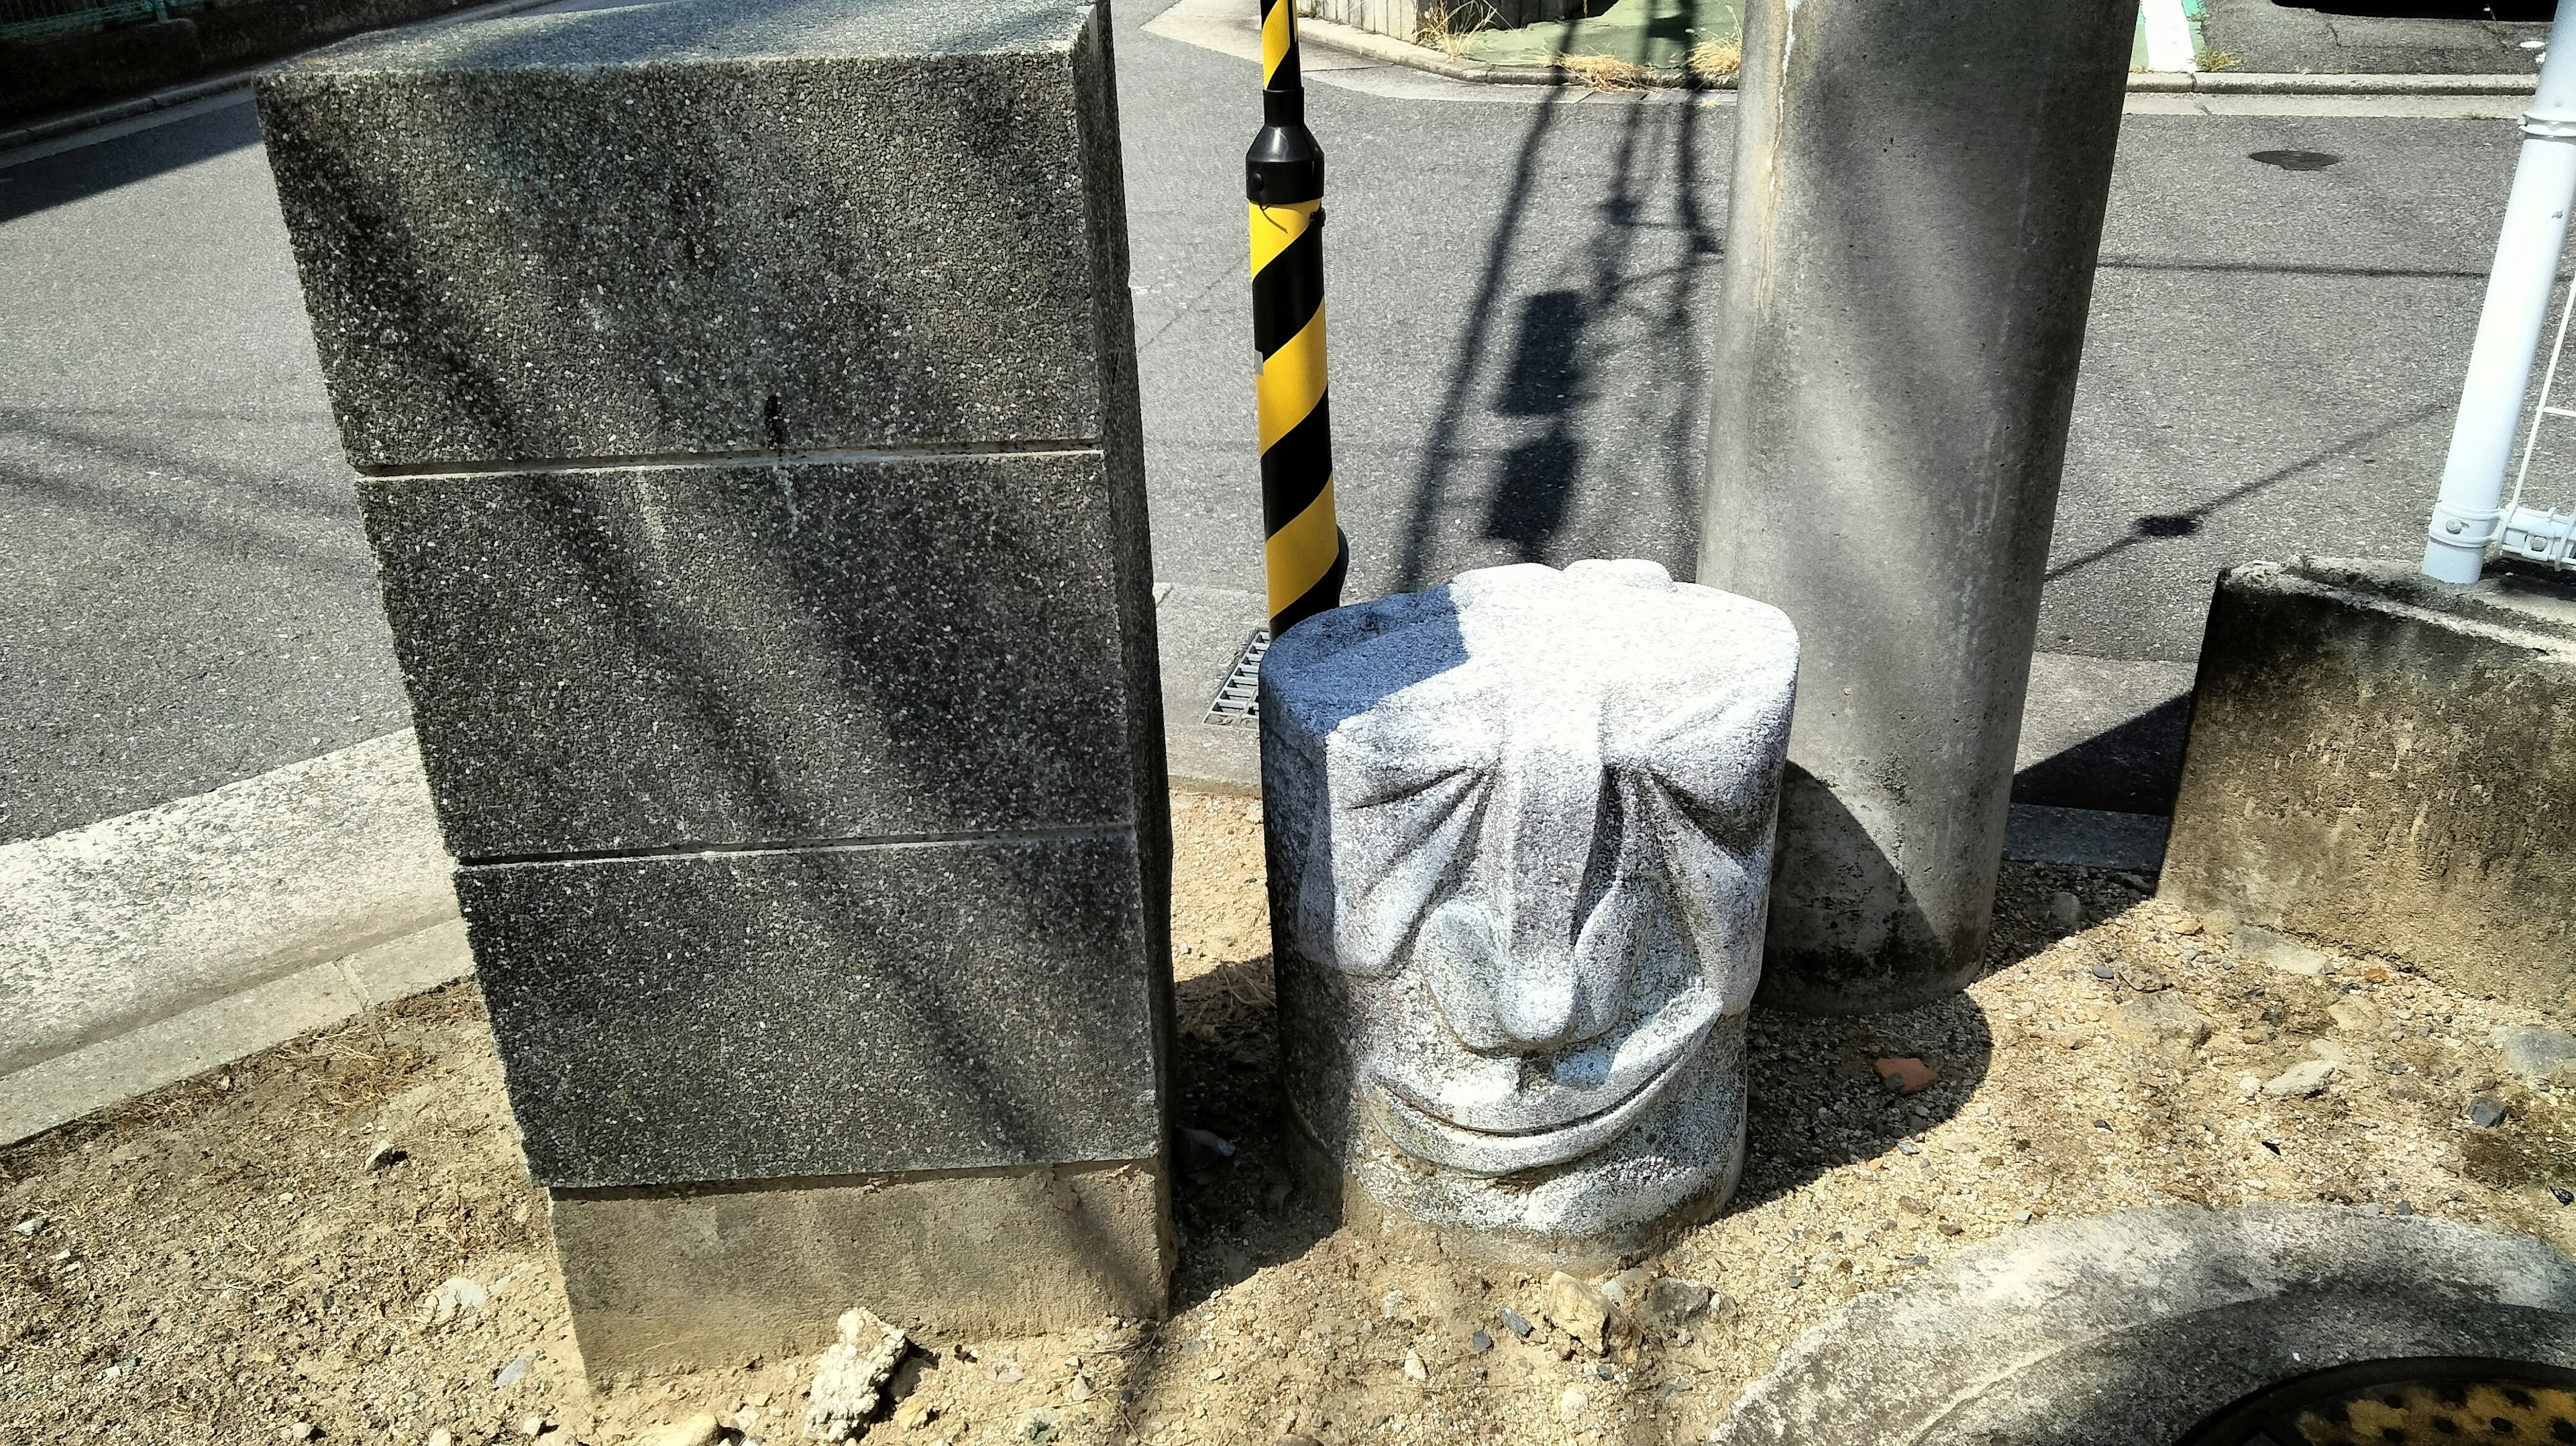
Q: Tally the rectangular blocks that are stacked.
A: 3